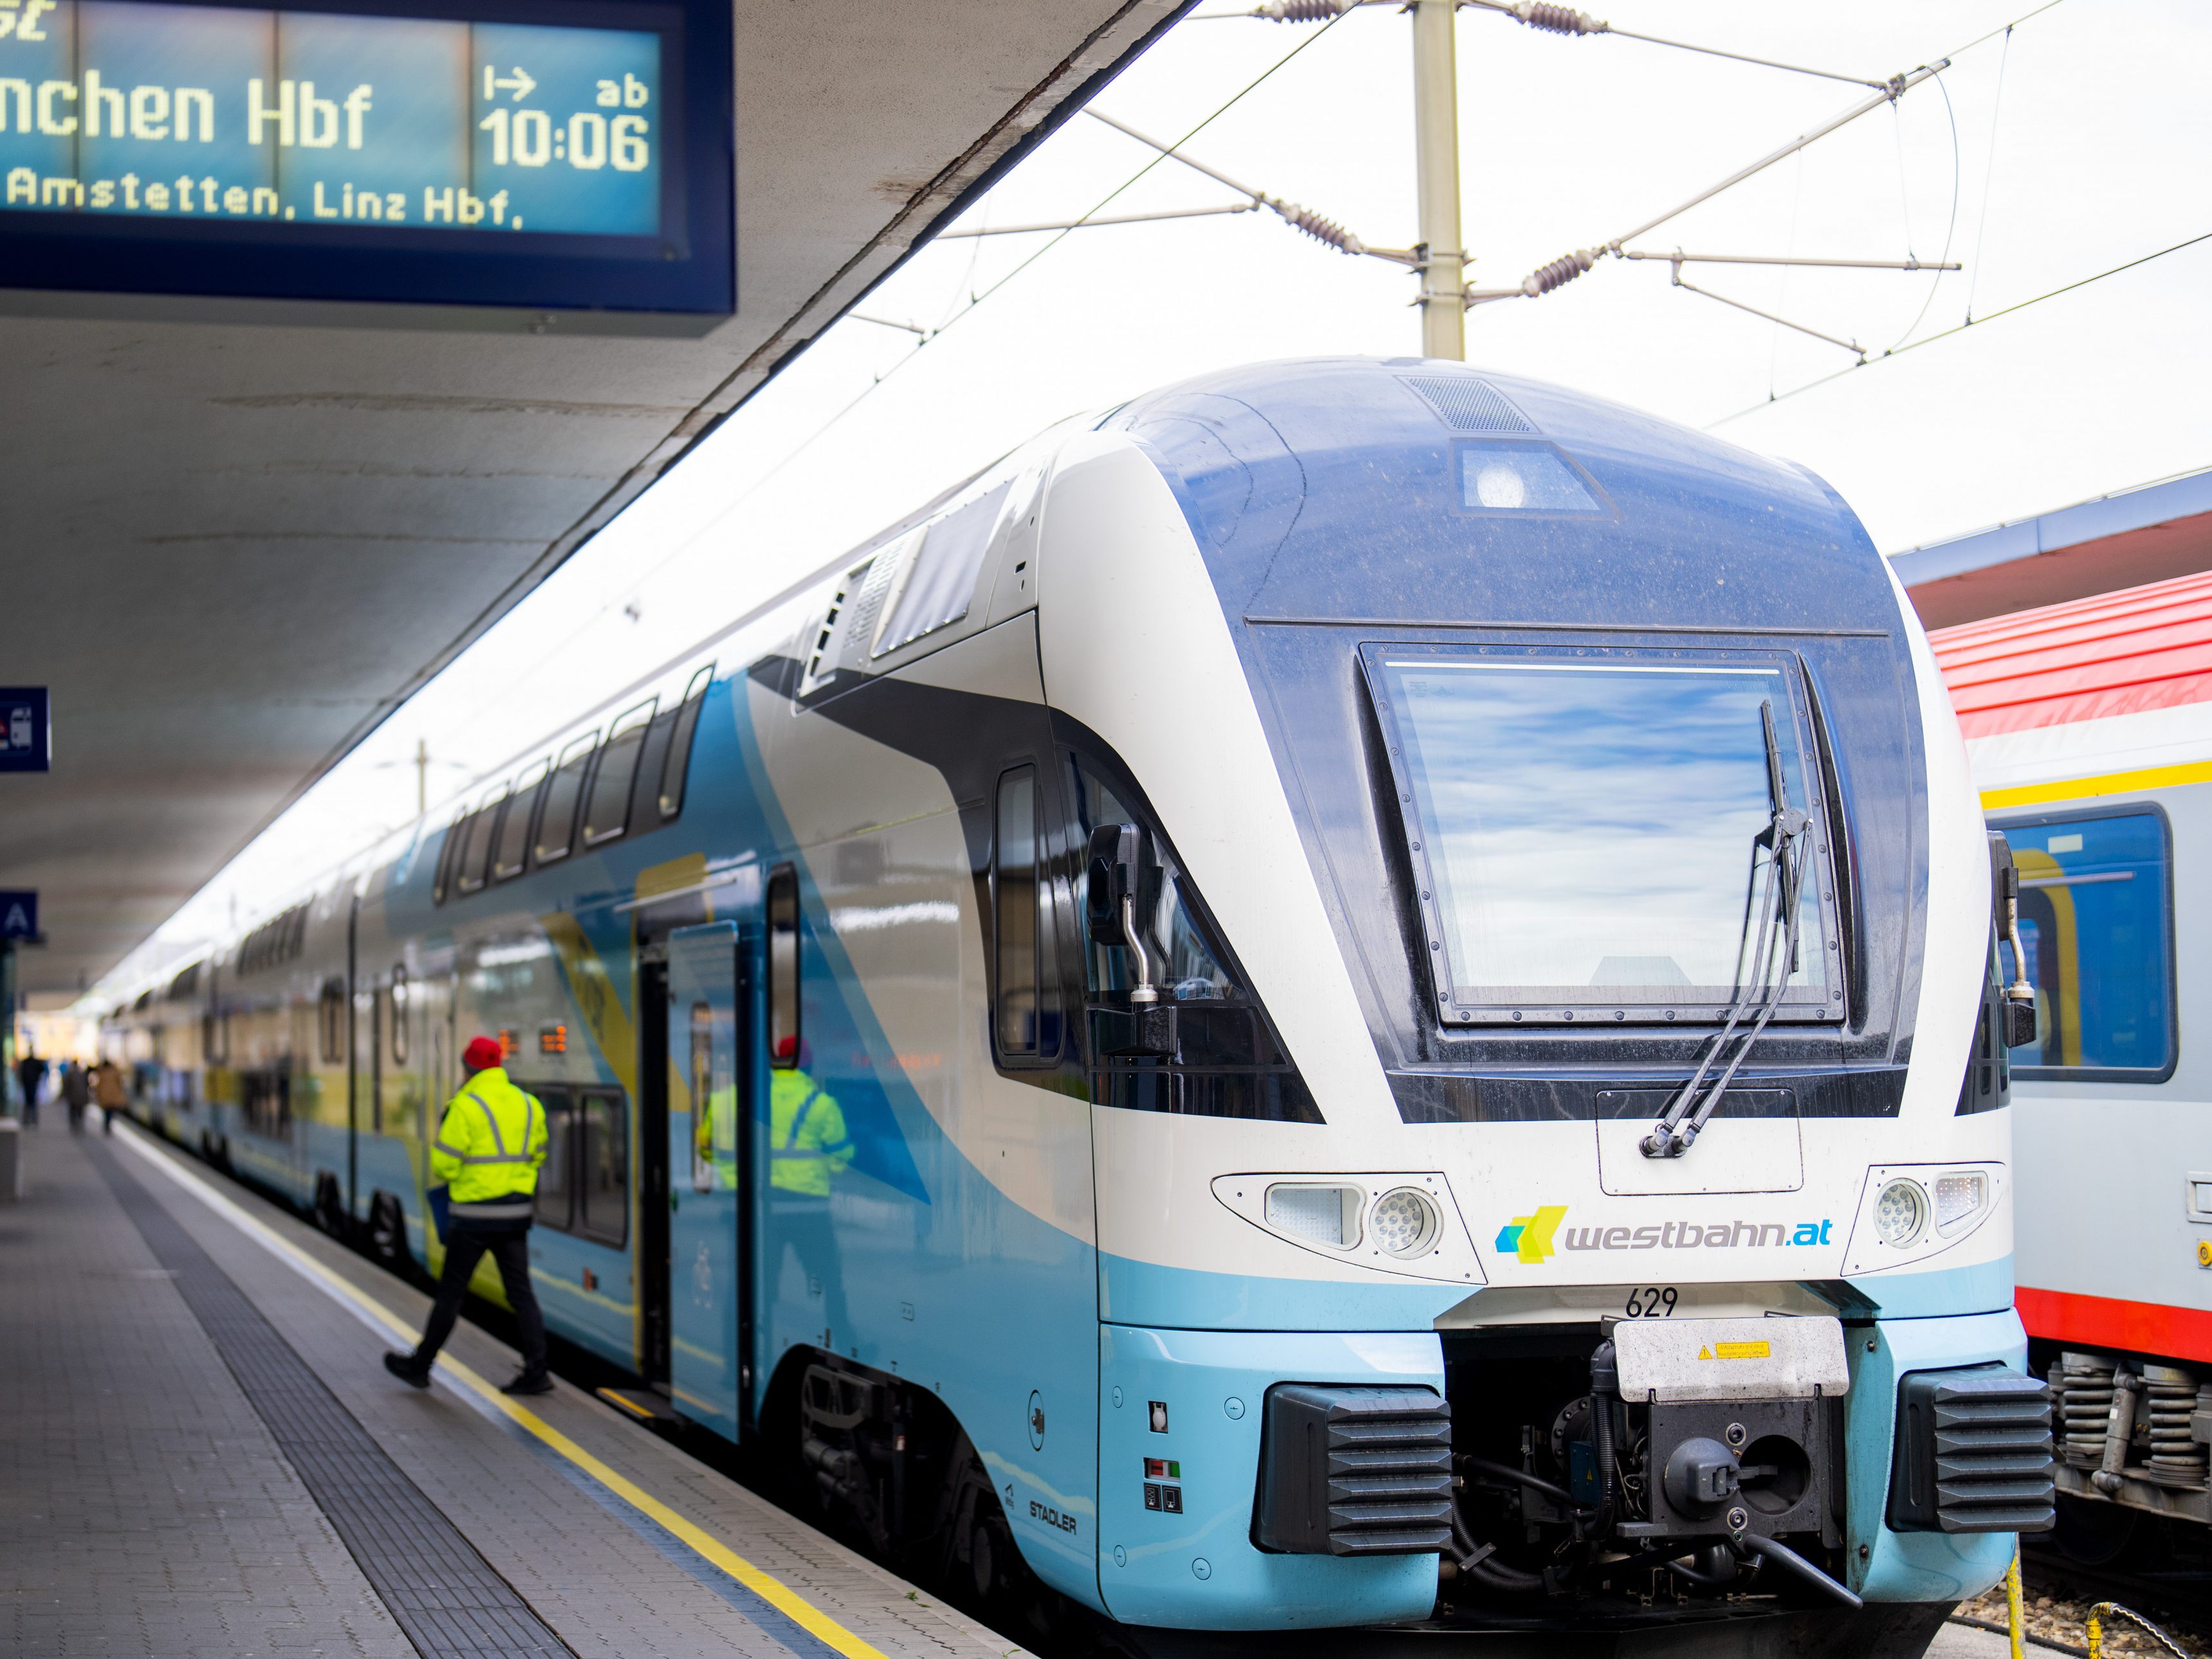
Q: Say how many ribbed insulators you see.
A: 4